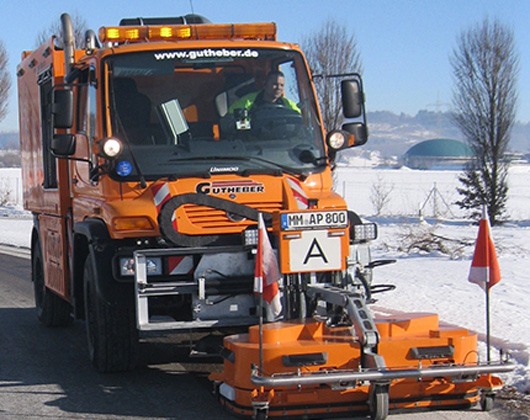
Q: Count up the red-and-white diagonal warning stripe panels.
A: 3